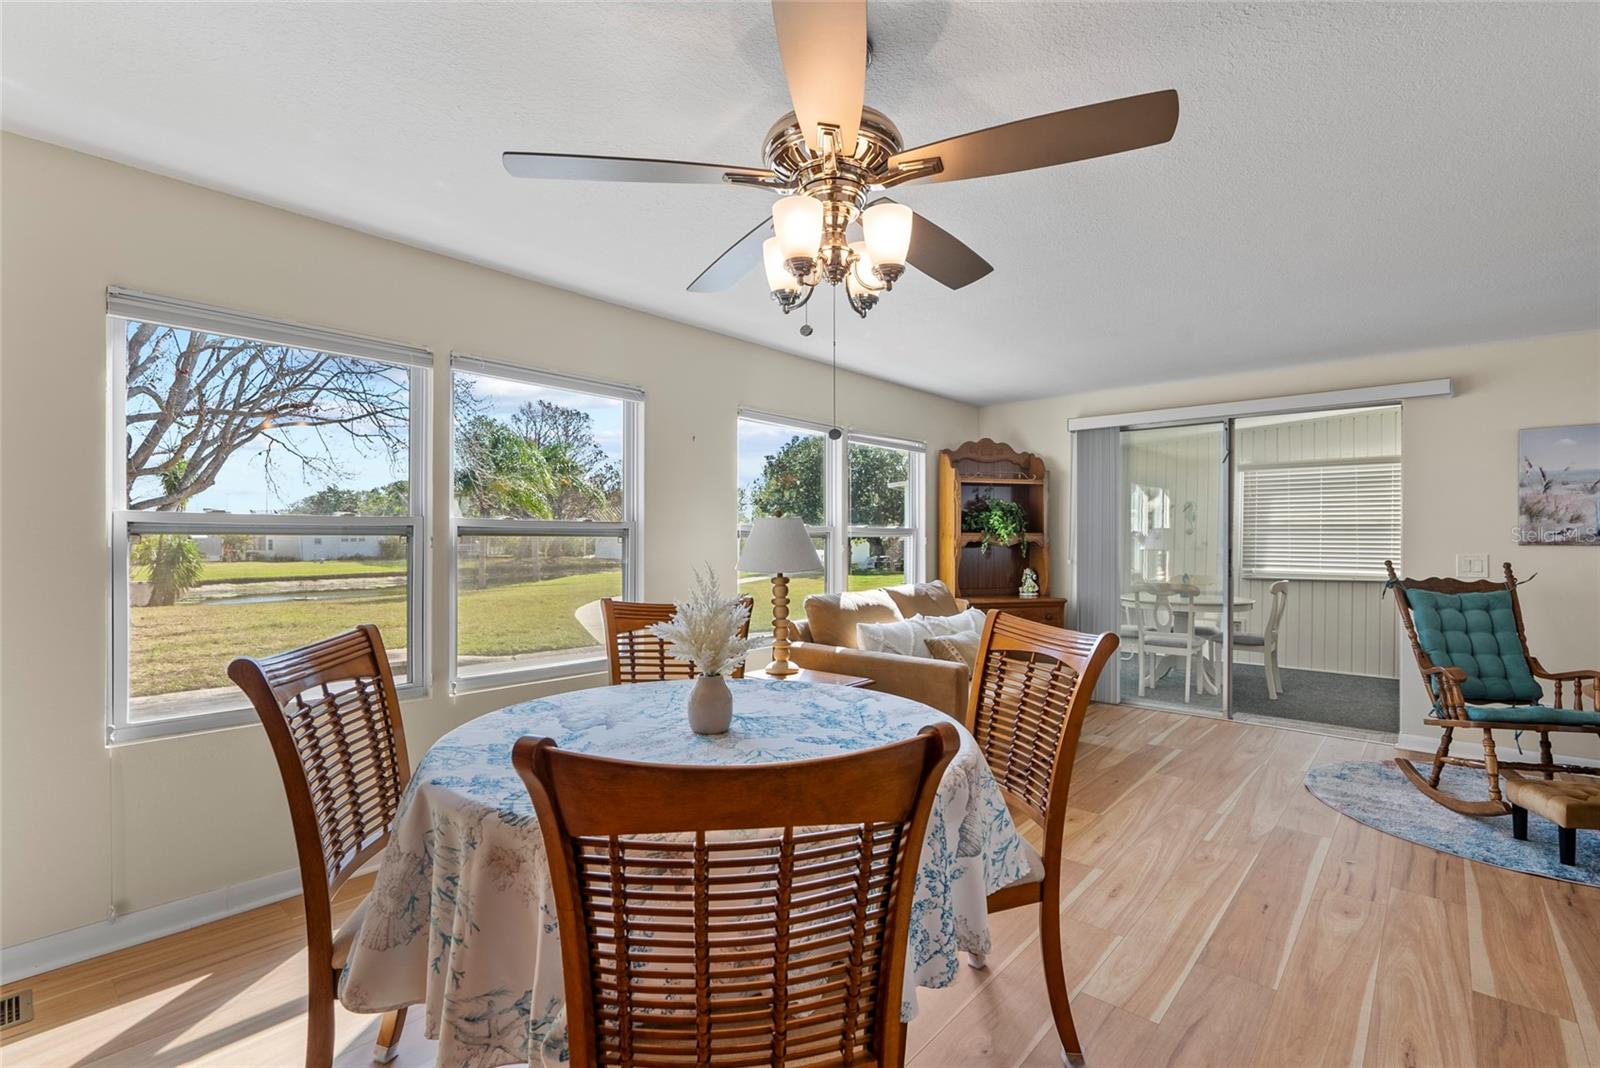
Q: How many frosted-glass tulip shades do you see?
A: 4